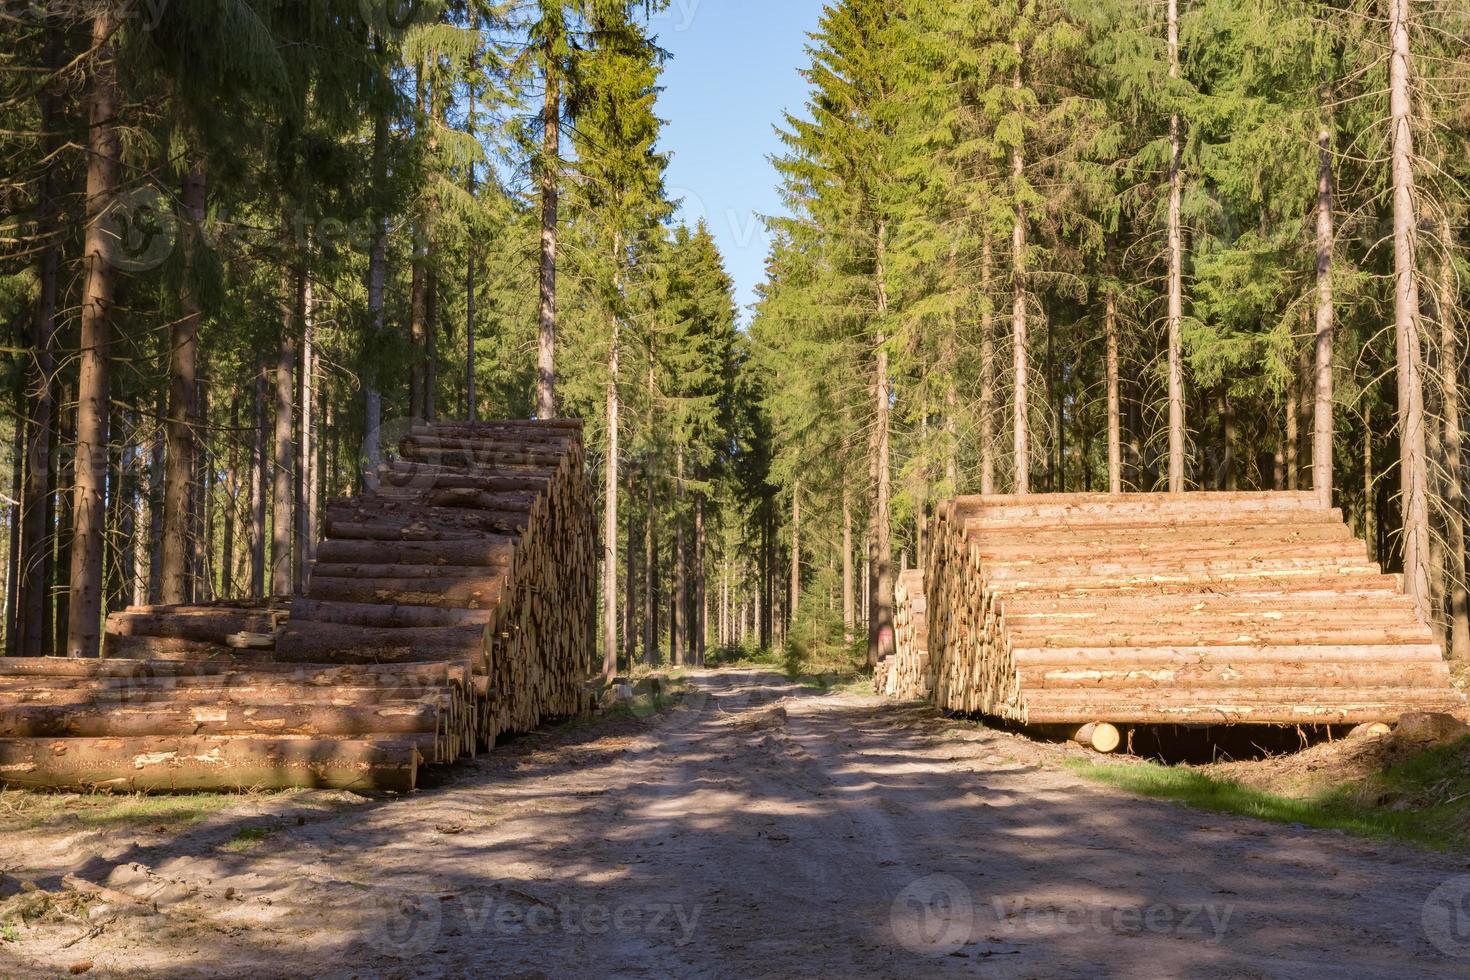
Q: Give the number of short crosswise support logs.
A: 2